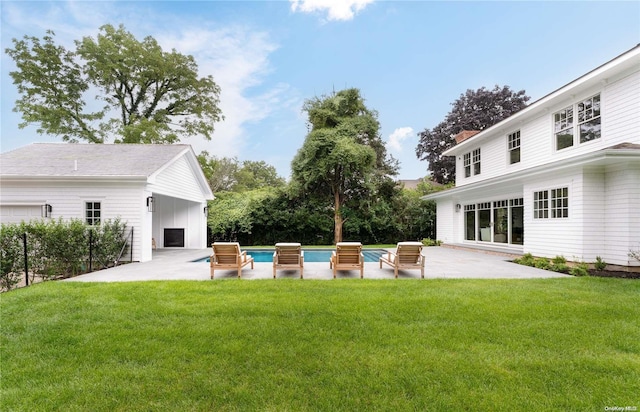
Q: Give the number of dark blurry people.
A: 0